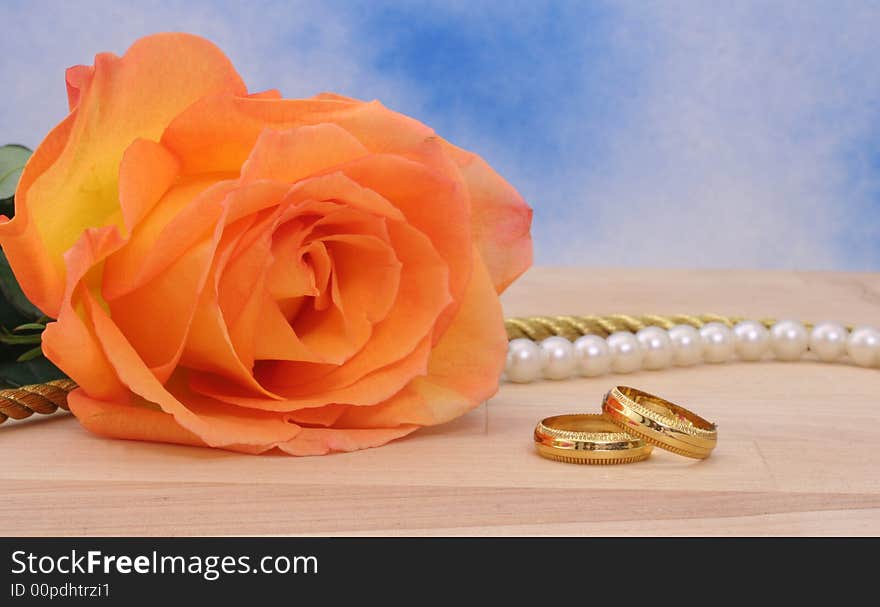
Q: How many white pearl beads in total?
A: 11